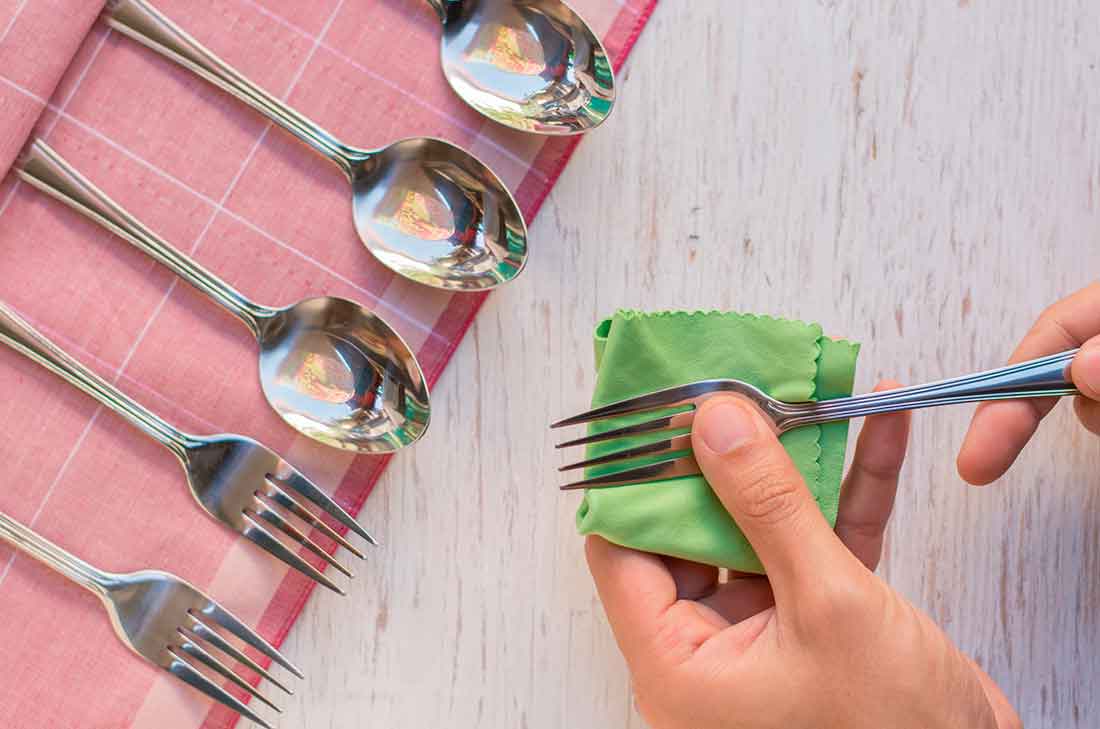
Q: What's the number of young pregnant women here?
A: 0